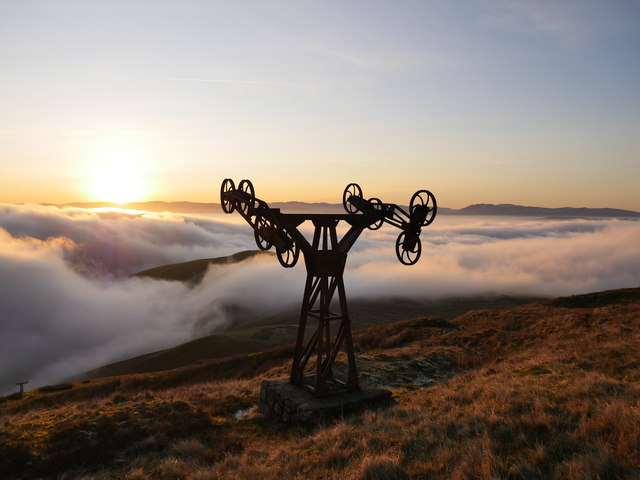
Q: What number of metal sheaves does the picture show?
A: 8